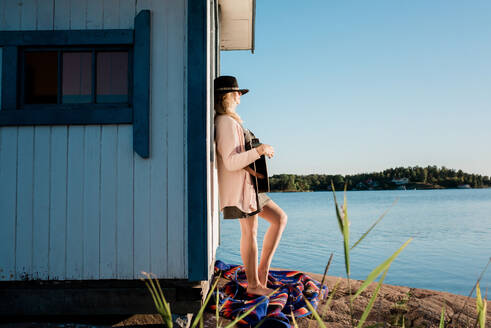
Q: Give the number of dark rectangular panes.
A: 3